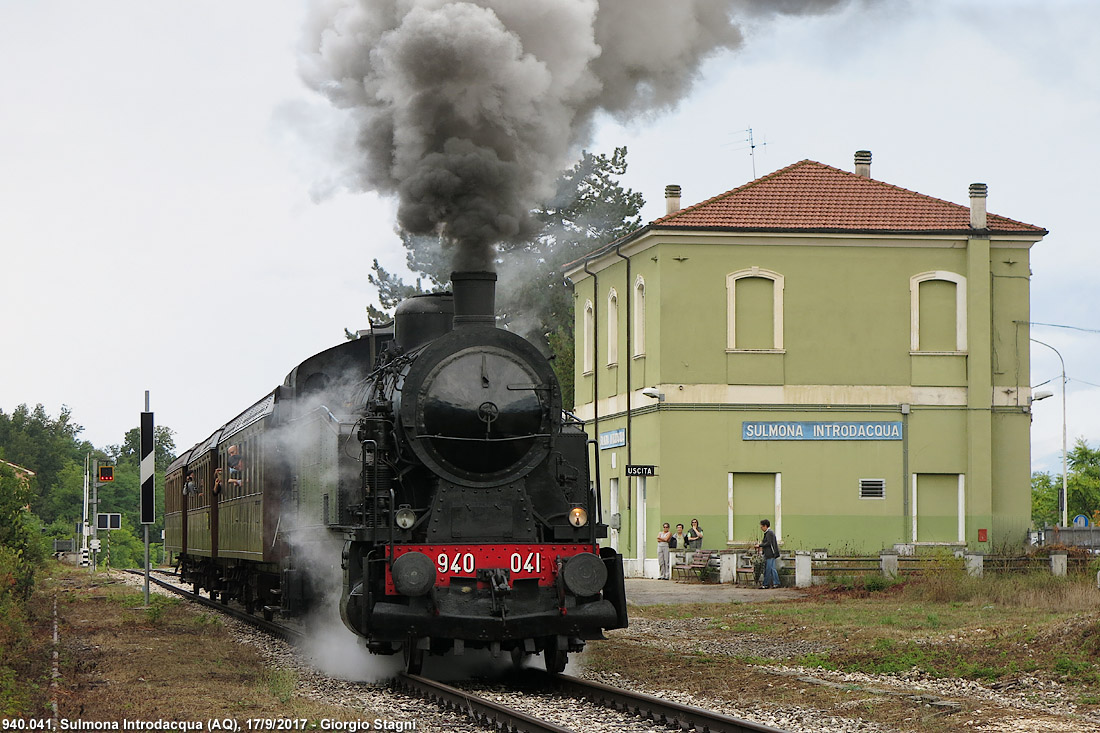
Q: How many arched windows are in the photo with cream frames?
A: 5